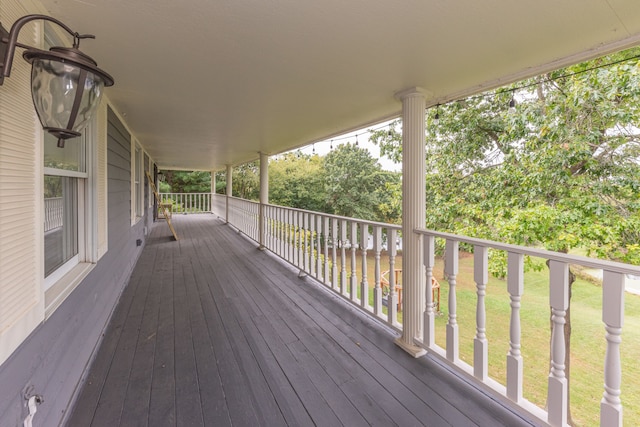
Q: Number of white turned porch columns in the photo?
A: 4